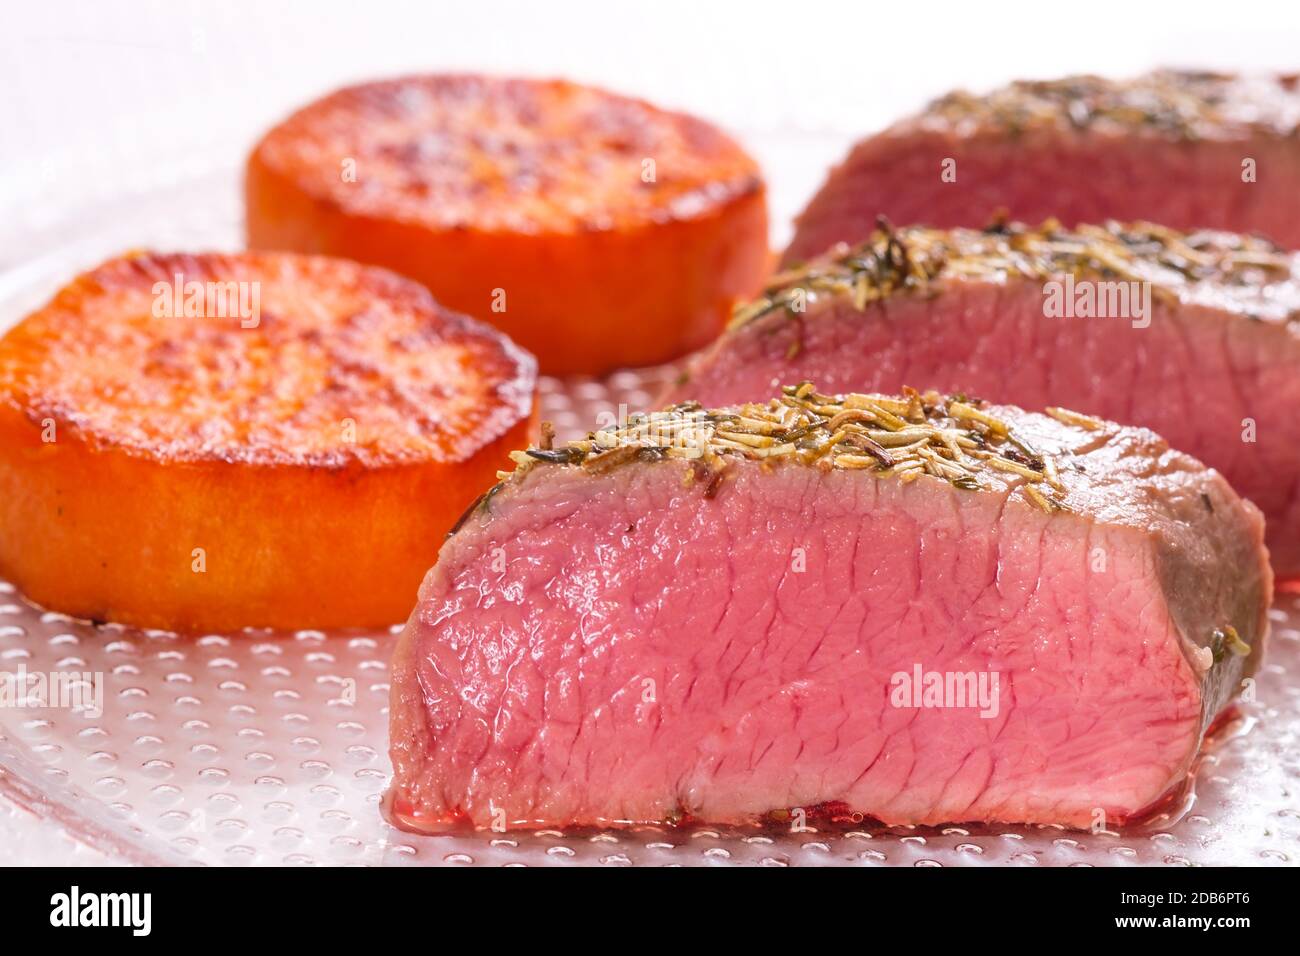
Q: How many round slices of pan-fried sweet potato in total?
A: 2